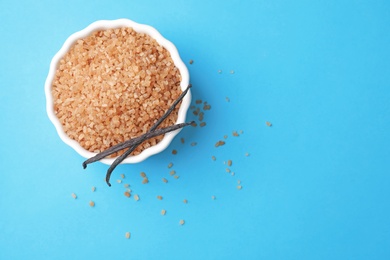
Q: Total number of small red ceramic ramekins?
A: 0